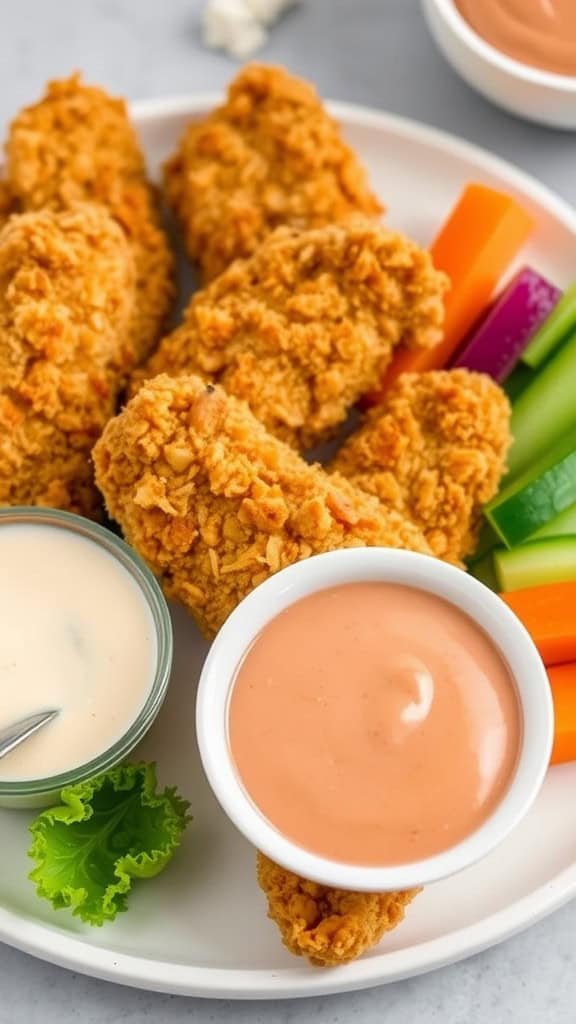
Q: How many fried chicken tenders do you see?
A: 7